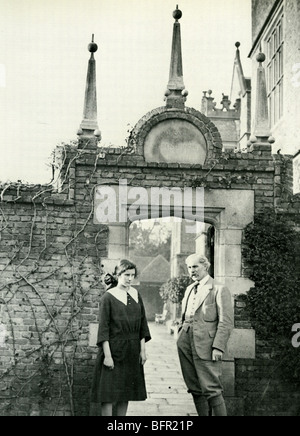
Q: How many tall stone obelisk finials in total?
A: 3